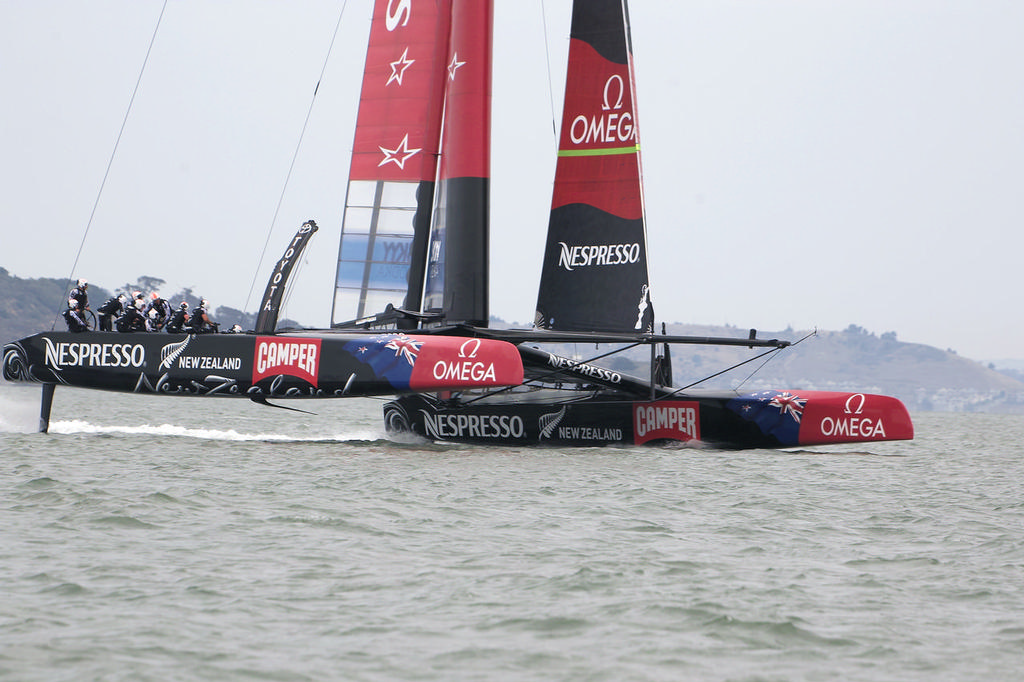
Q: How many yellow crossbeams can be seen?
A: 0